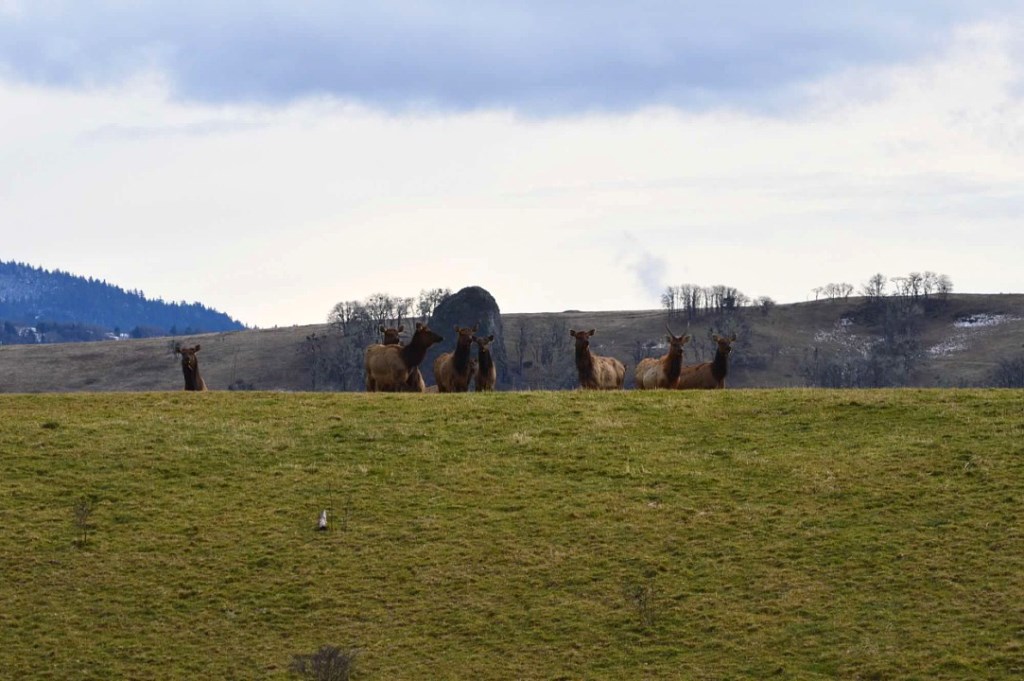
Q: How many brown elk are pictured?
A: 8